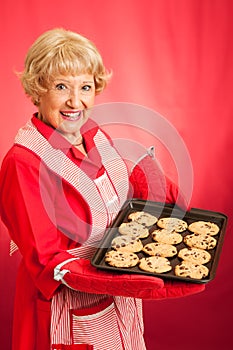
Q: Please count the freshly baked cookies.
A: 12